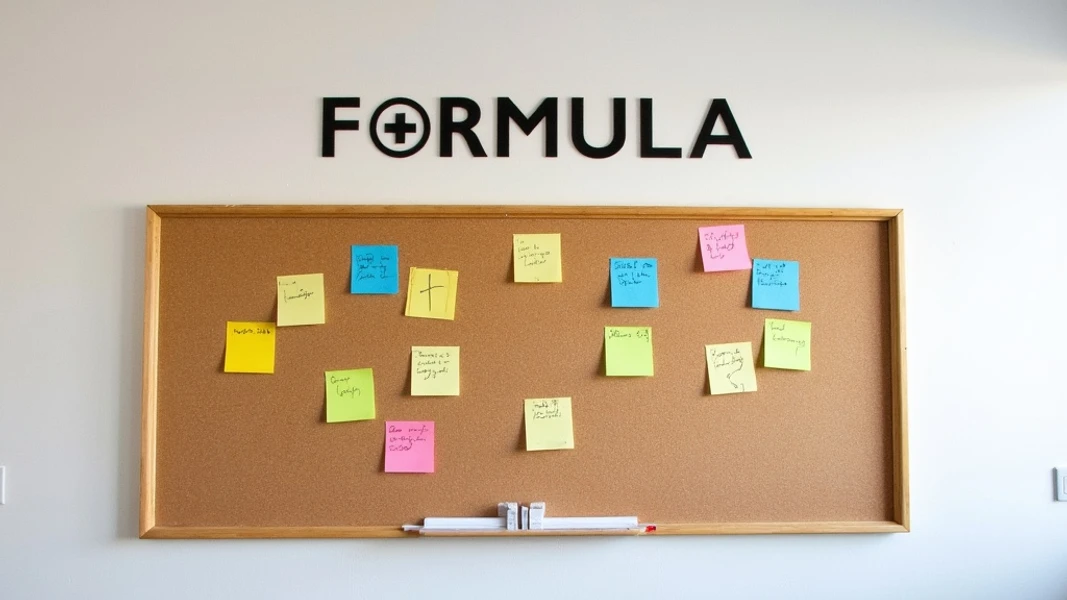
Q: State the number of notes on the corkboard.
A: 15